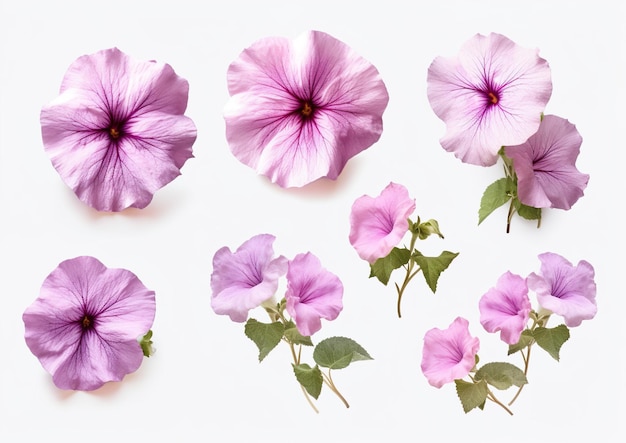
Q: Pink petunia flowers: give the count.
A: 11